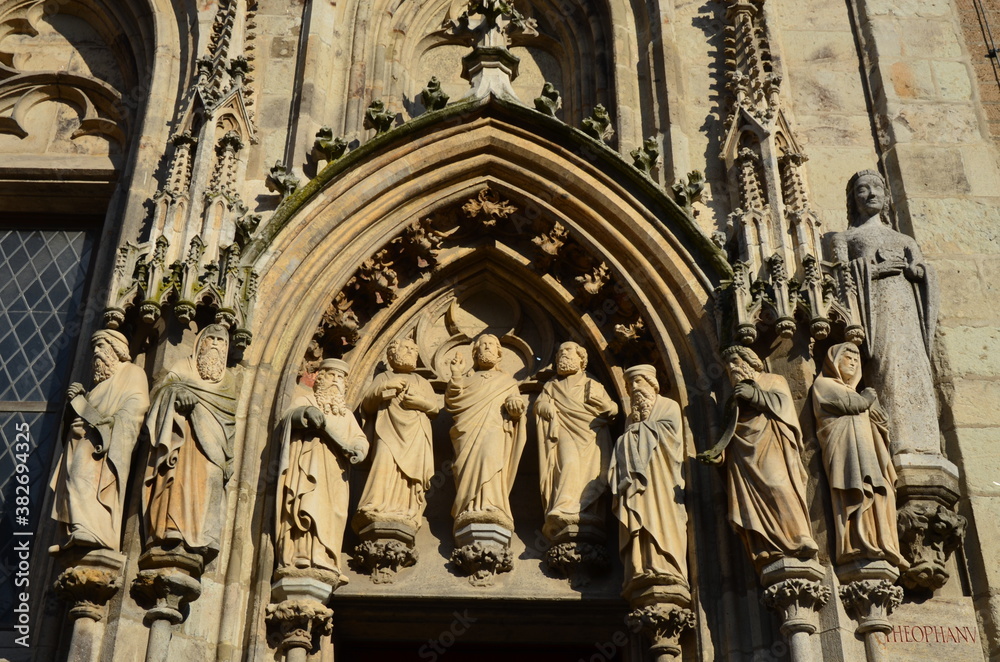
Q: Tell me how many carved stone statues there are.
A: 10